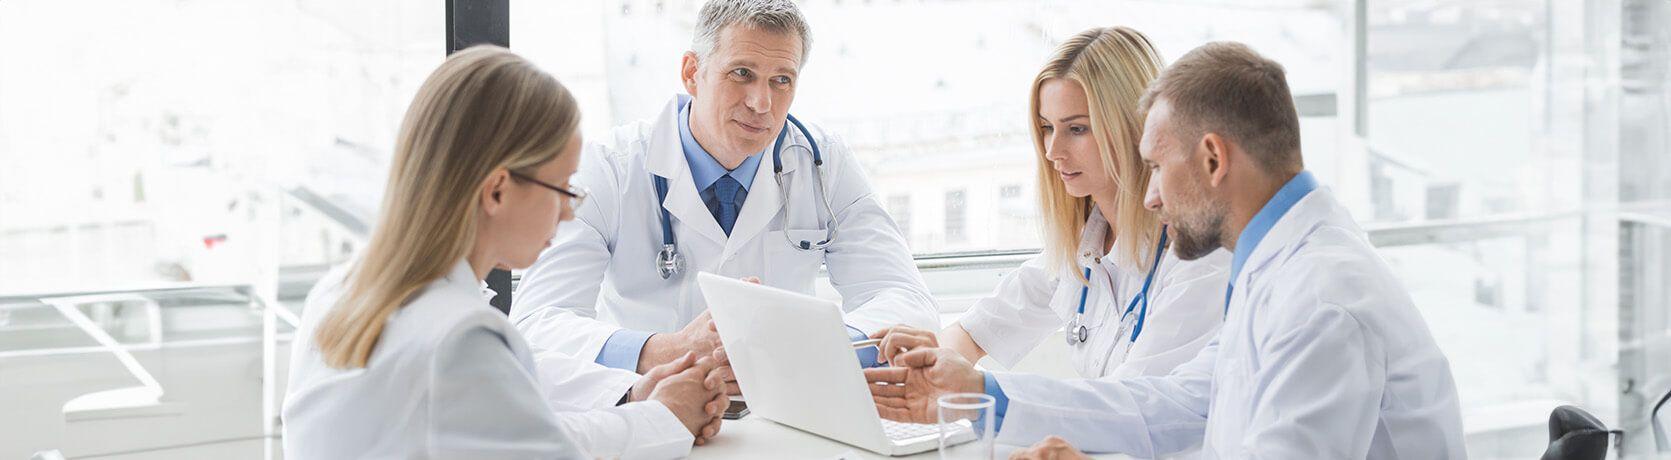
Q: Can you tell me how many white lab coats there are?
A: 4